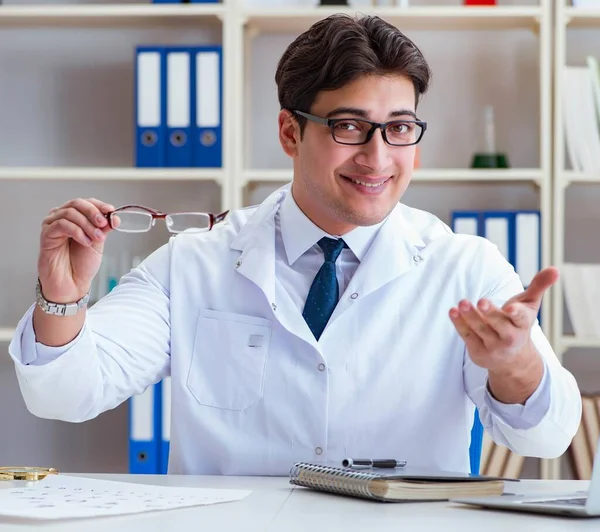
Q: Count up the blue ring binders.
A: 8